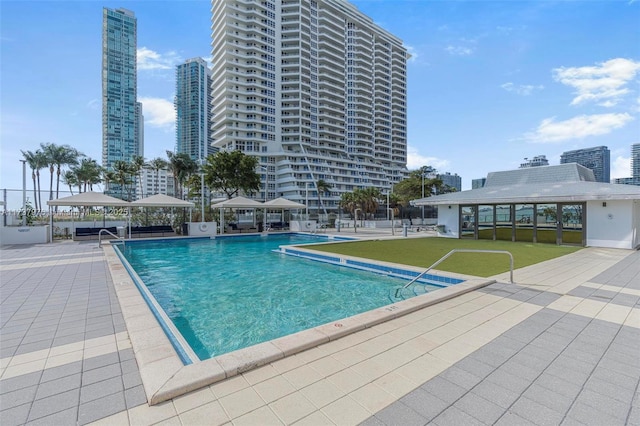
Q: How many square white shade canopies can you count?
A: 4